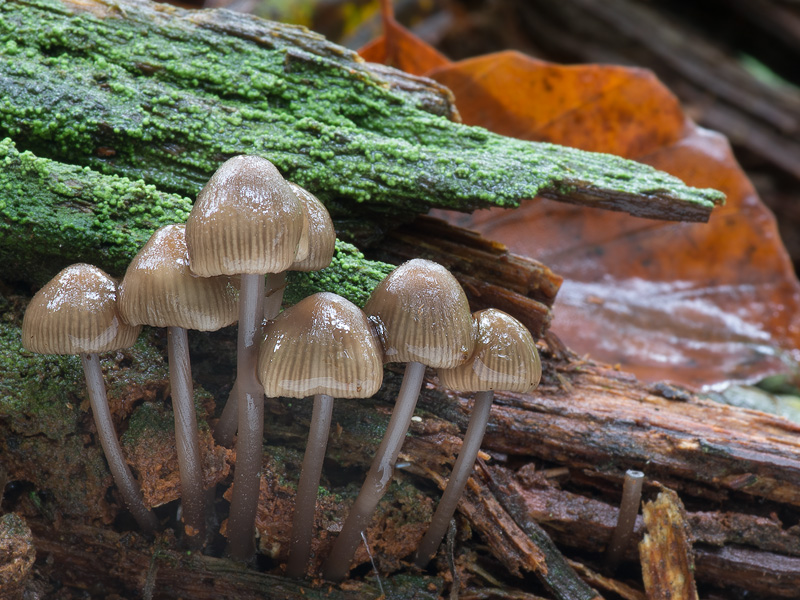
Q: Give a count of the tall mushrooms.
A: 7